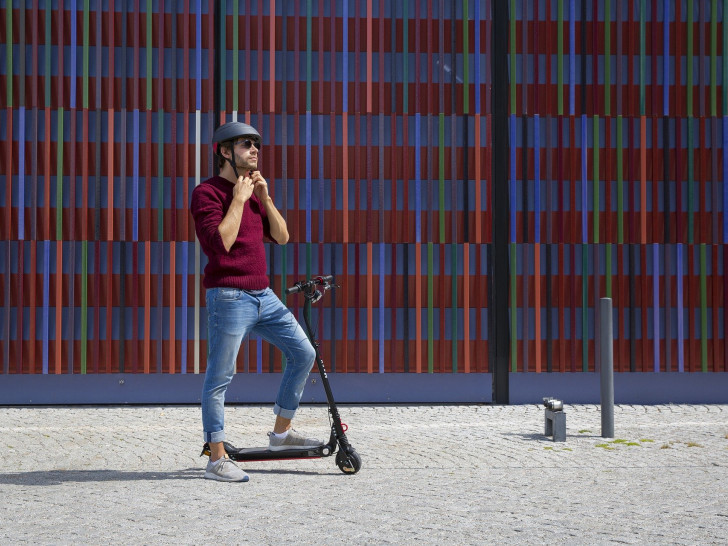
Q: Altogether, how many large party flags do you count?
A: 0